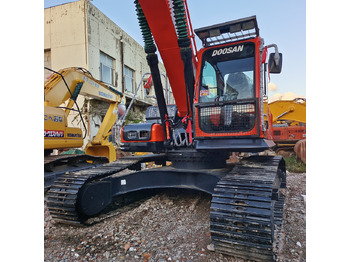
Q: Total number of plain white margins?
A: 2